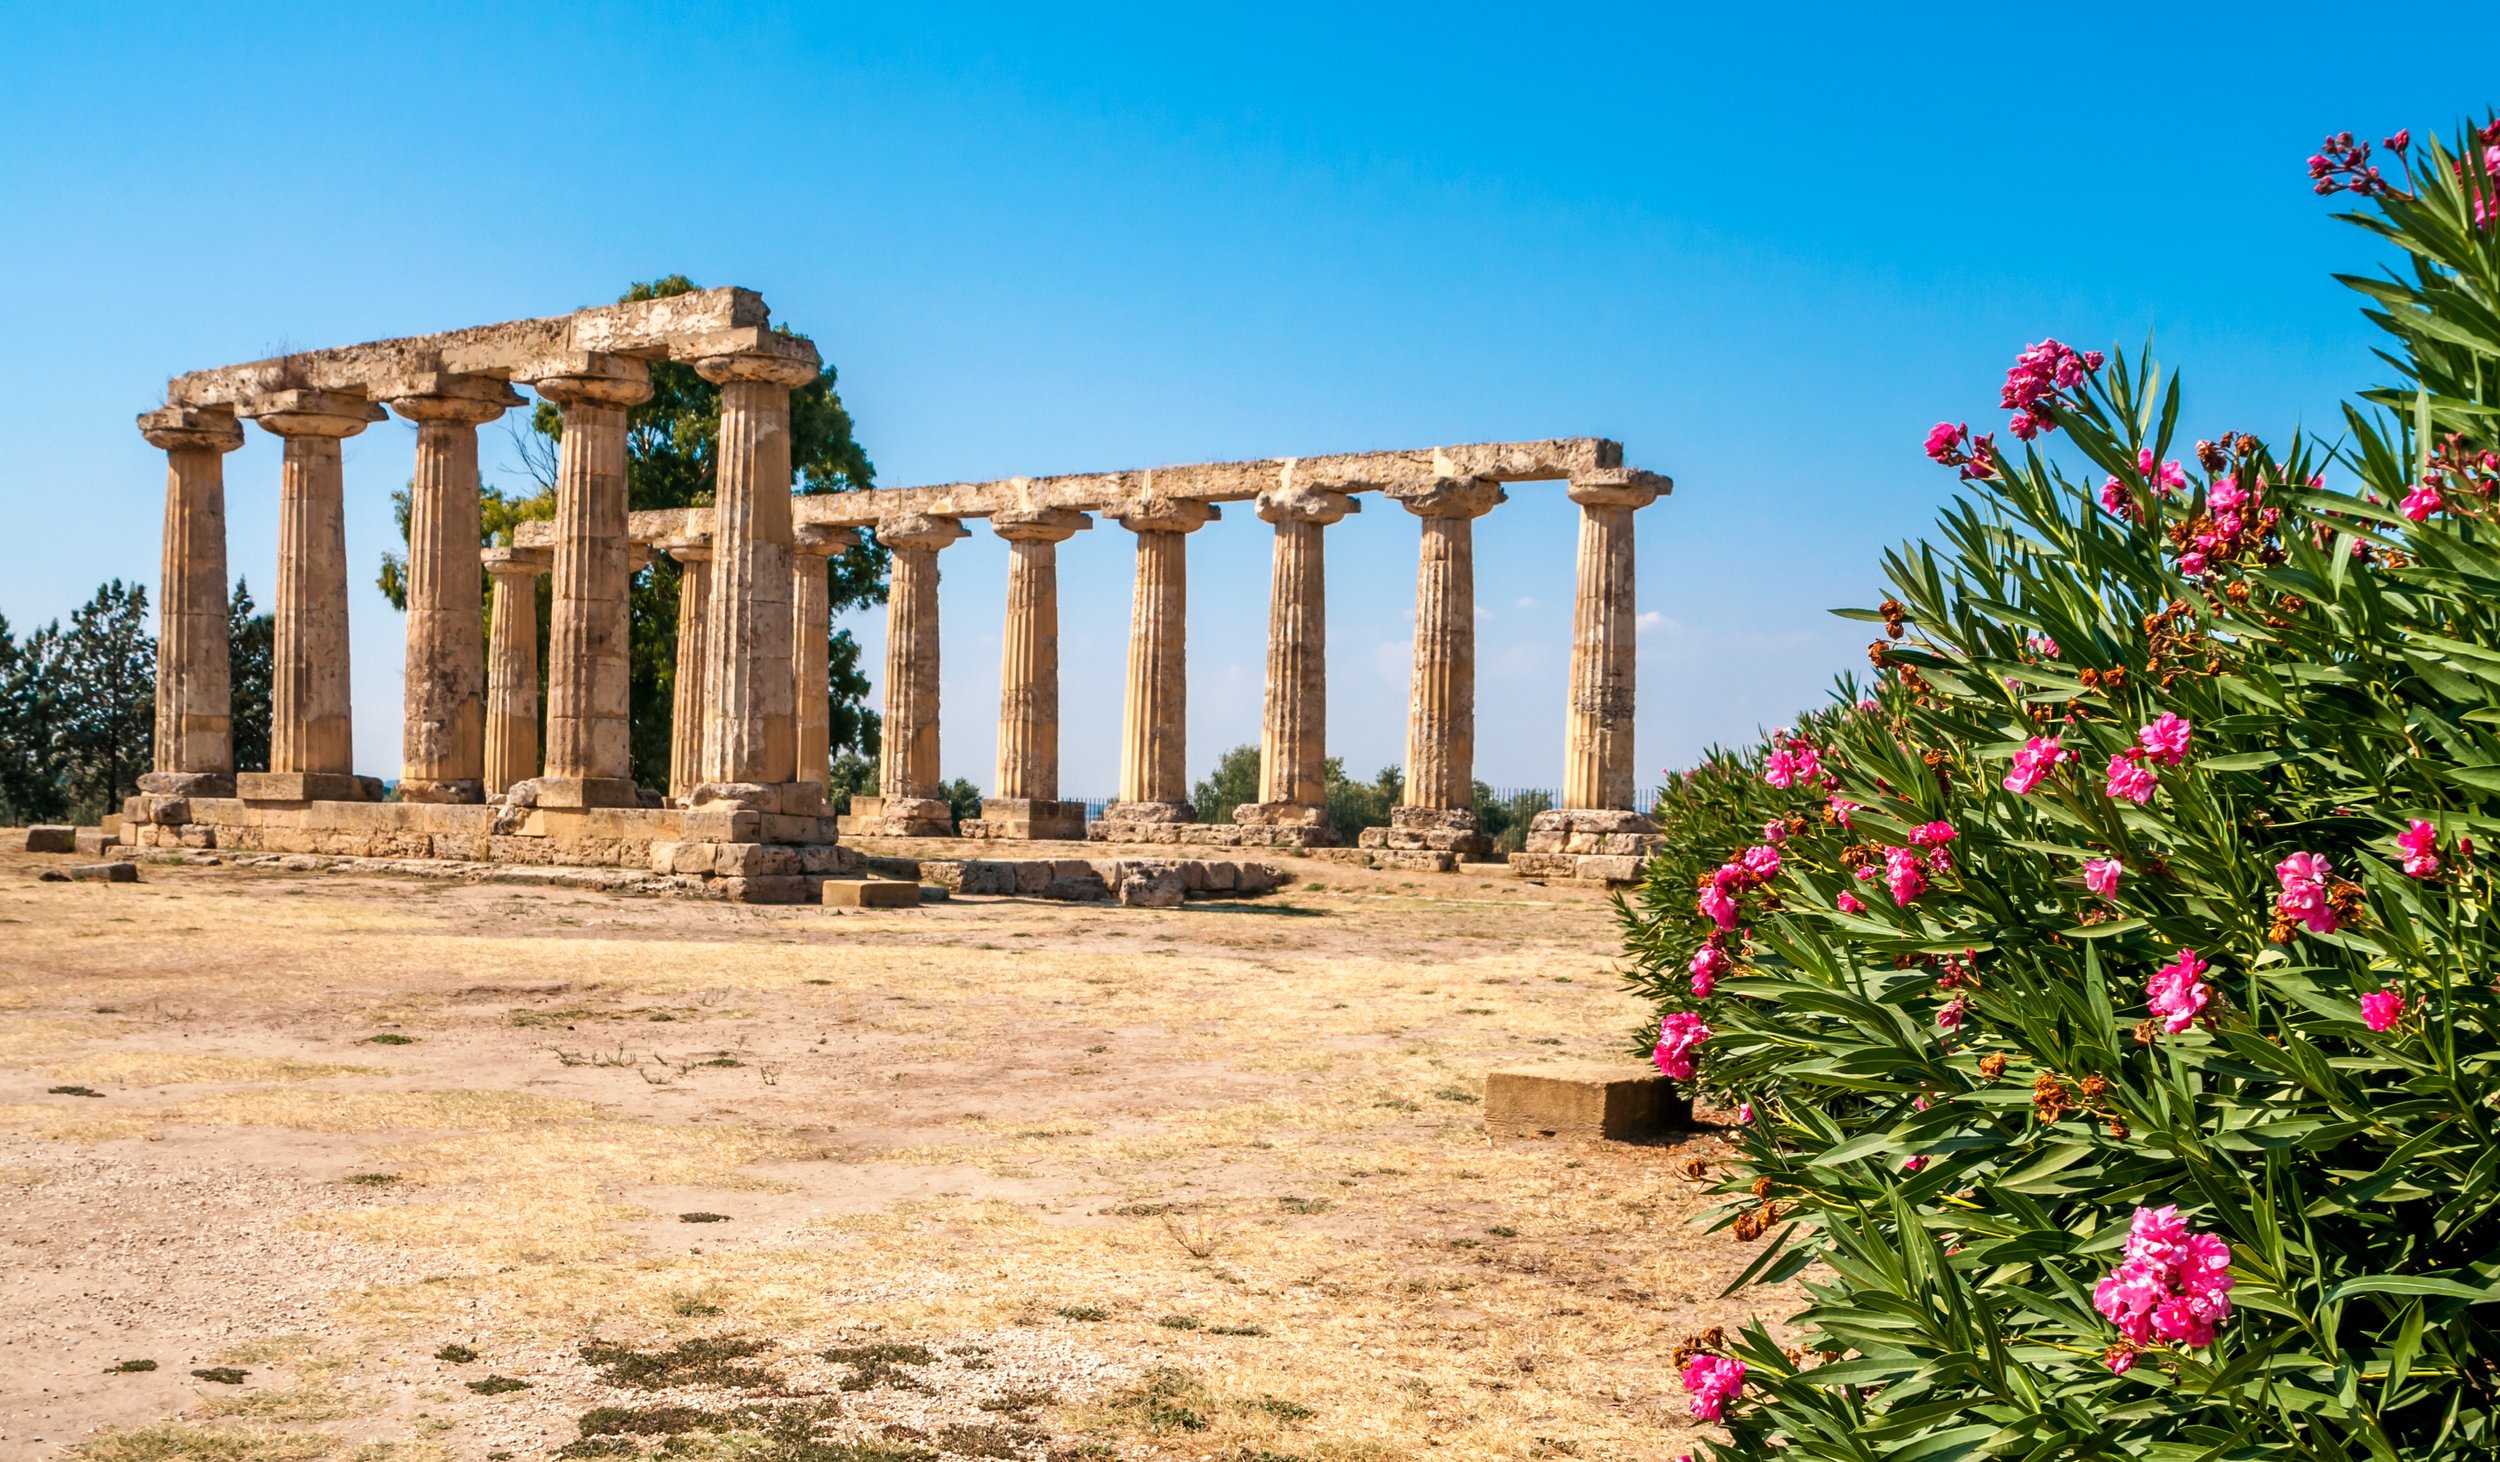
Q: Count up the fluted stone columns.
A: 14